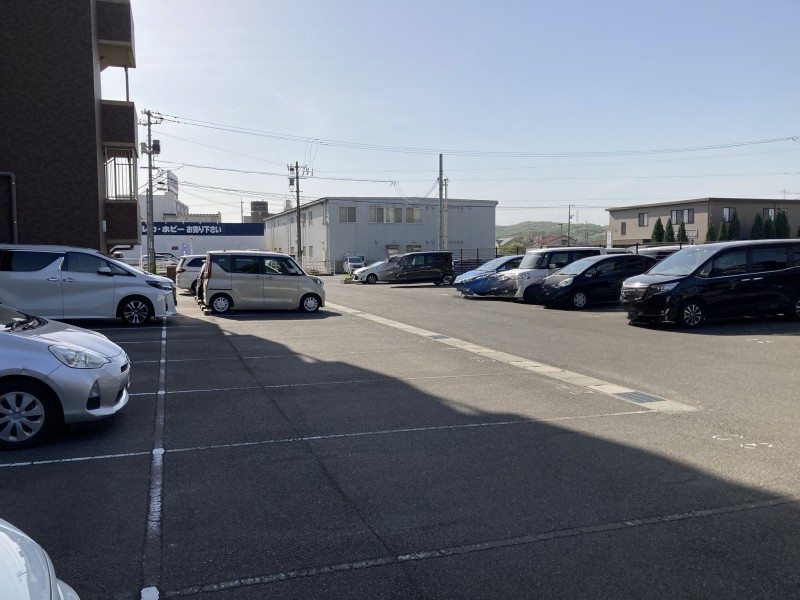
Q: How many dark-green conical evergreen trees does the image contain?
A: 9